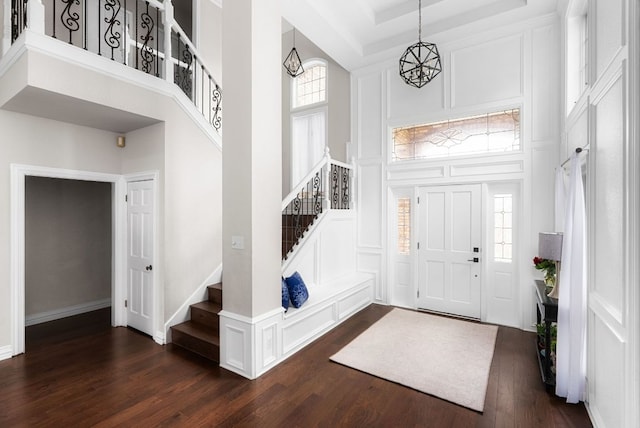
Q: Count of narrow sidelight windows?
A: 2